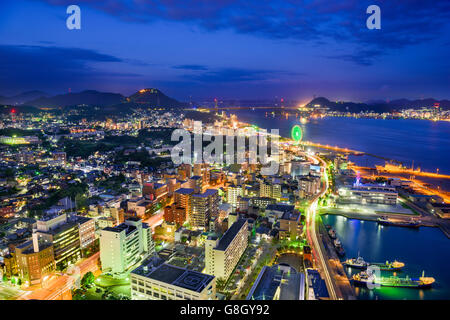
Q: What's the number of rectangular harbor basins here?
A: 1